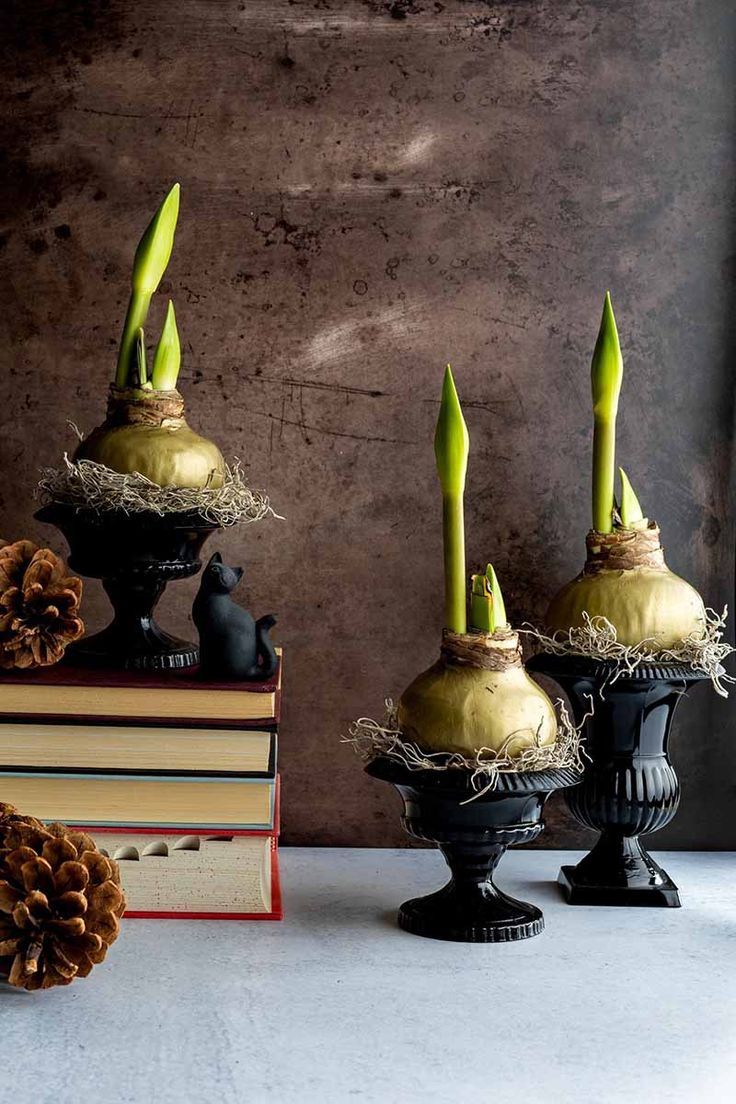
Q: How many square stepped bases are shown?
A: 1